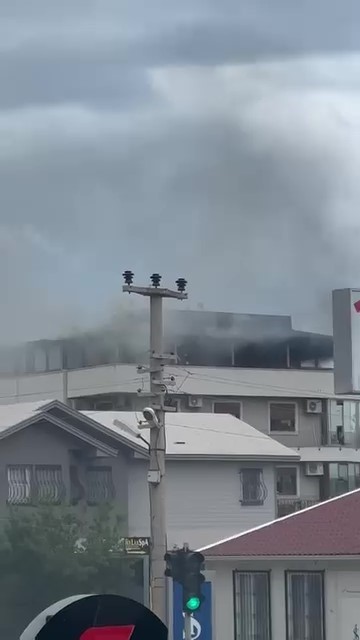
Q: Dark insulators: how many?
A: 3